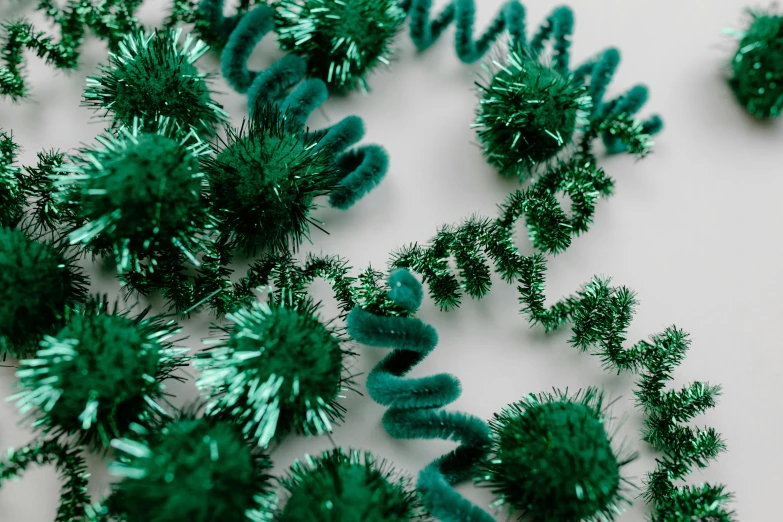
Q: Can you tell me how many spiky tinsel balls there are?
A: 12